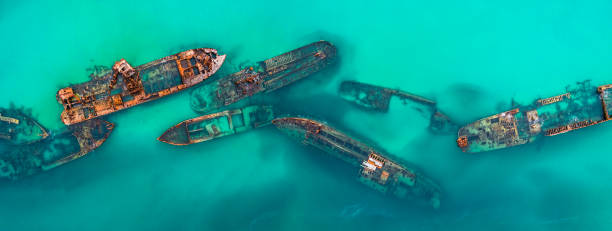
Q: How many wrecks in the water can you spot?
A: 8